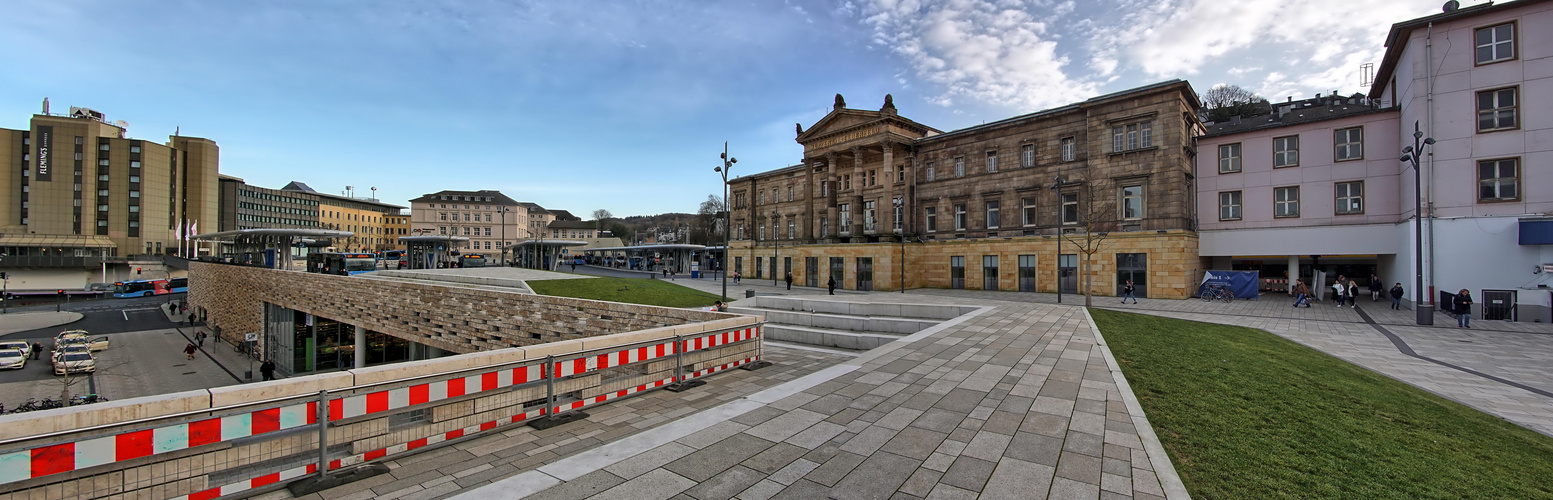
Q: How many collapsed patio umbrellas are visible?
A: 0